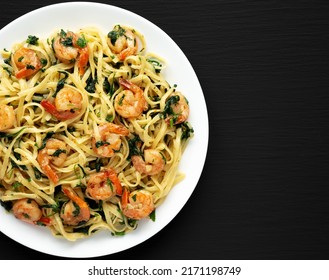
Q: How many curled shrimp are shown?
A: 14